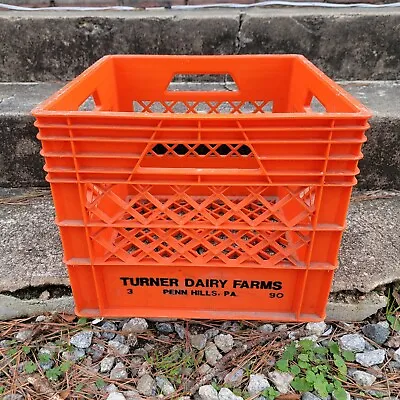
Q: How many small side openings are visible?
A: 2